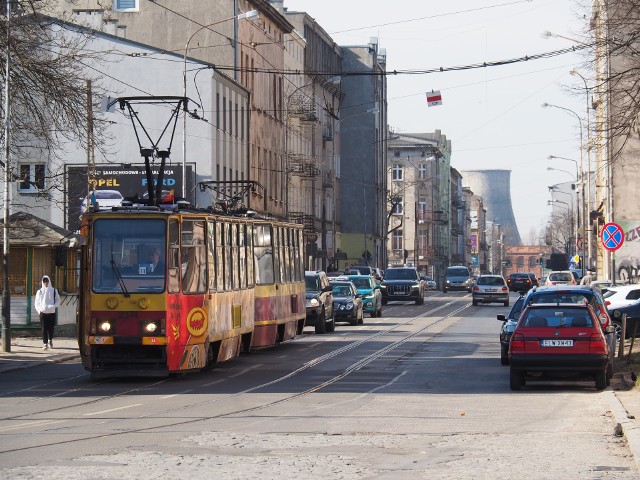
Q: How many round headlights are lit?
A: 2